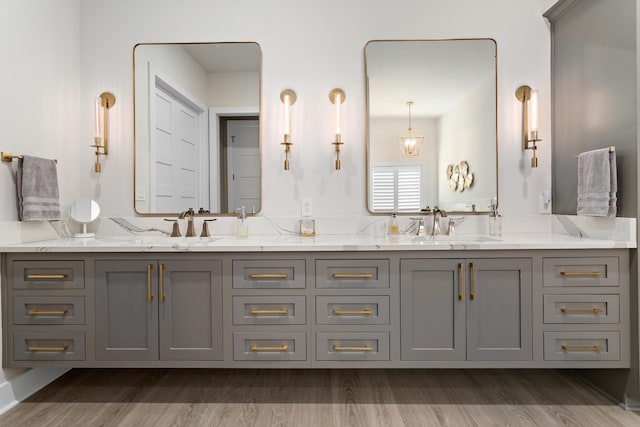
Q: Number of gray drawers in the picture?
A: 12